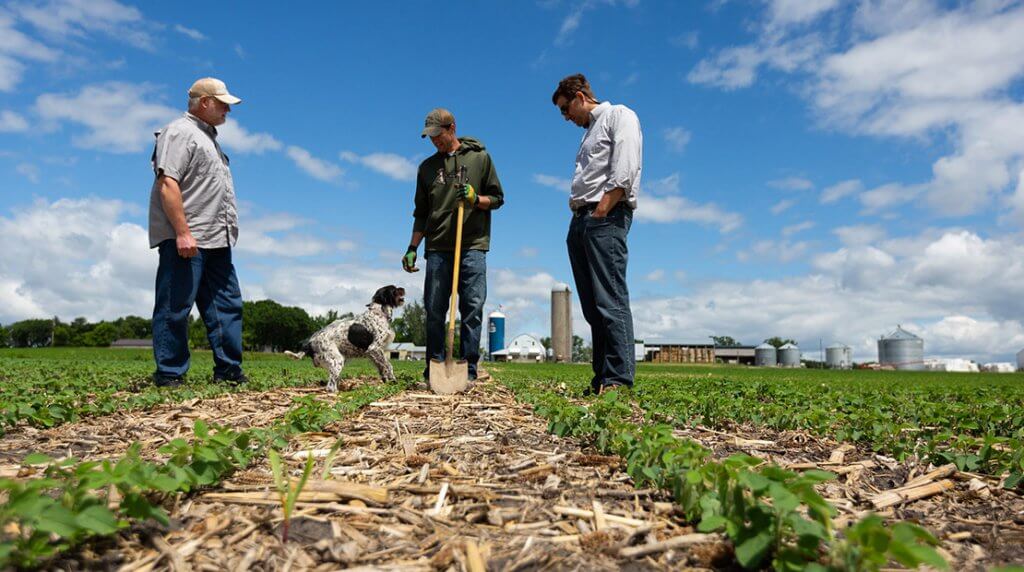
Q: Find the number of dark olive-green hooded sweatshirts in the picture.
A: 1